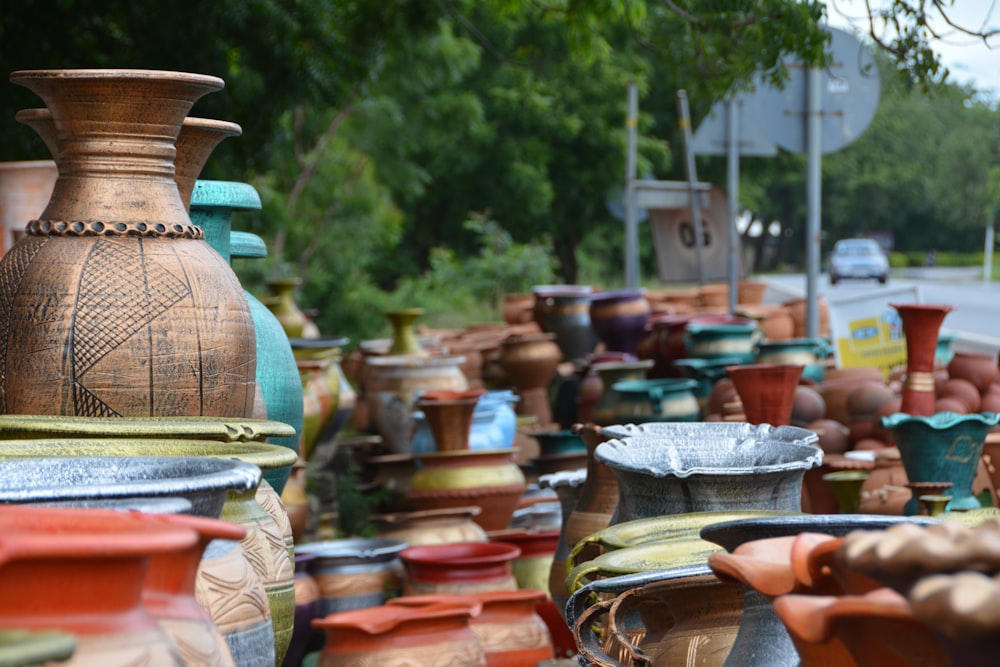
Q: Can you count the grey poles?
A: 4